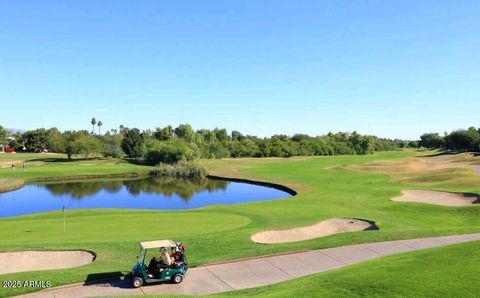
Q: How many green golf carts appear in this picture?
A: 1